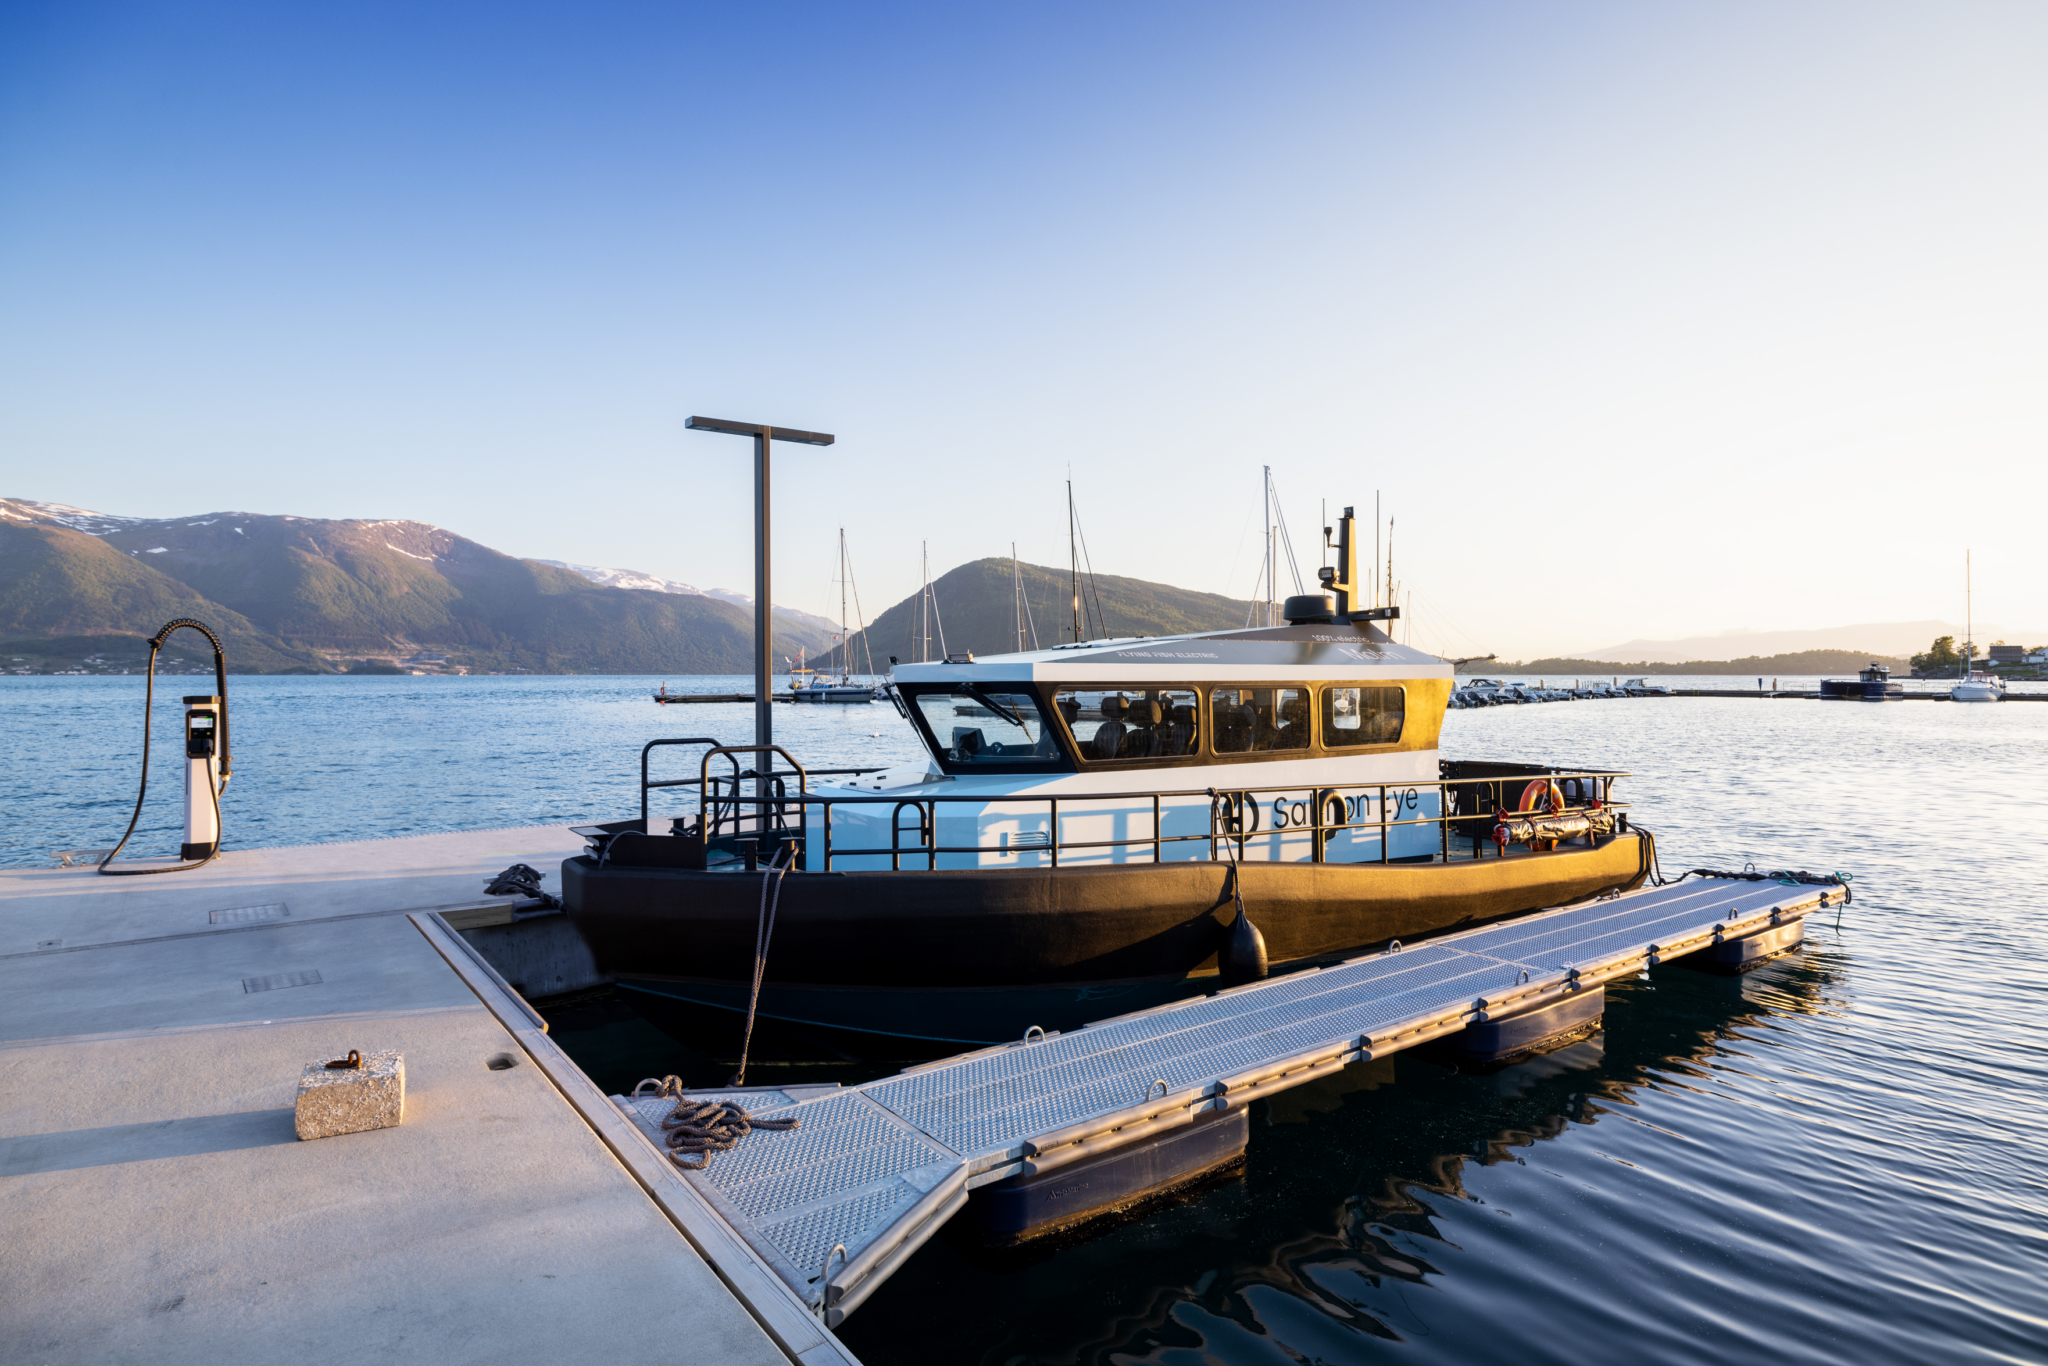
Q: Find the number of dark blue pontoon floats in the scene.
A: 3